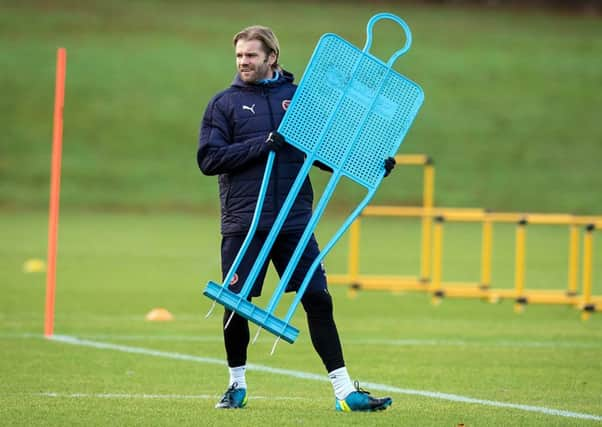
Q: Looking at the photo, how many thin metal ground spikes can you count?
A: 4